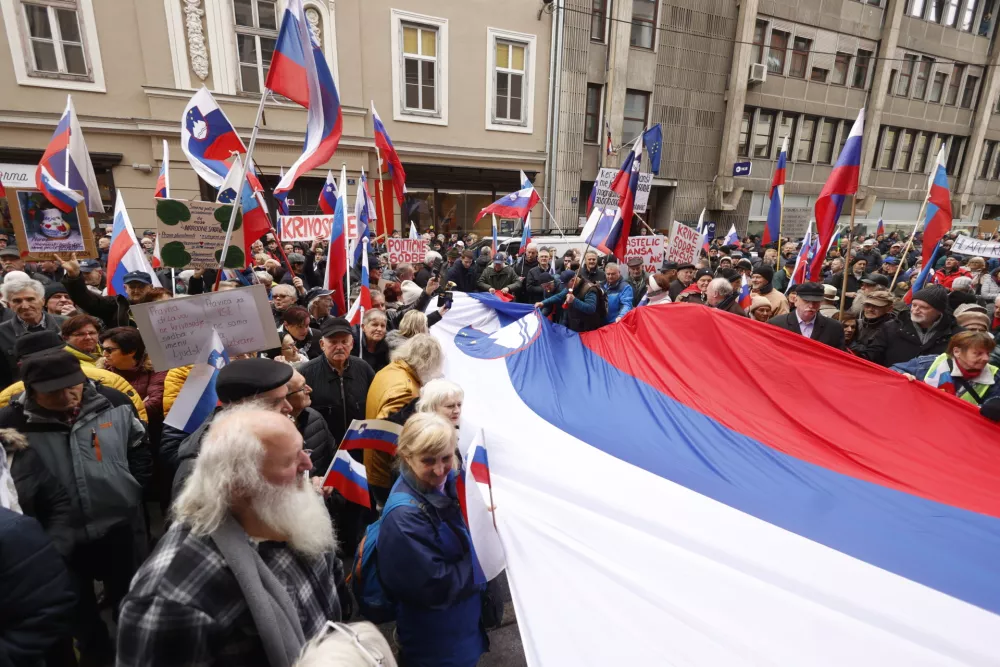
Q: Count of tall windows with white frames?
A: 4